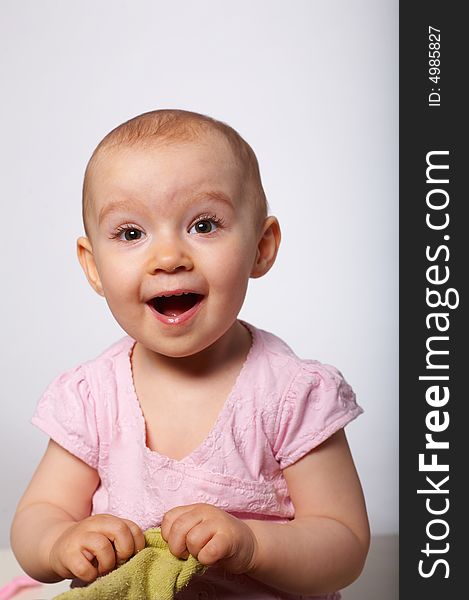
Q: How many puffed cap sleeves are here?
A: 2